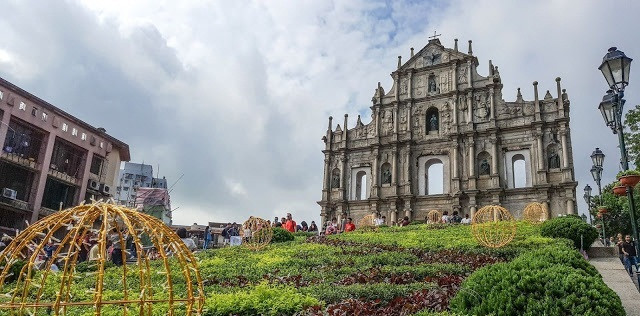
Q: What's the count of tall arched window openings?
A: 3